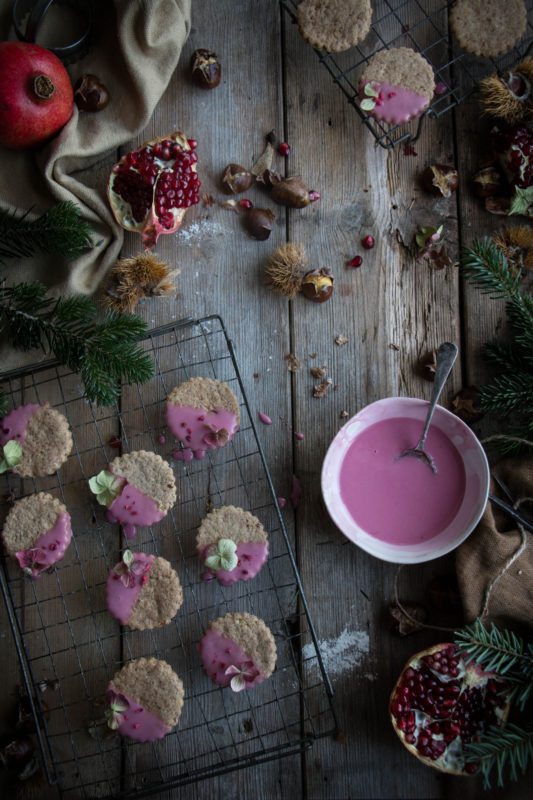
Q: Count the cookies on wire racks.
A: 11